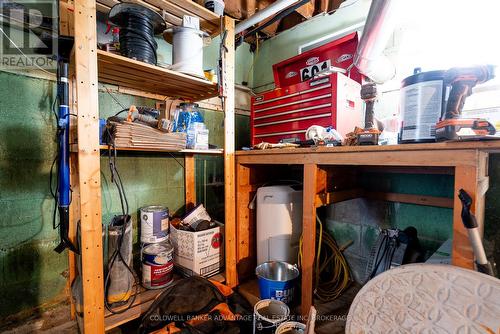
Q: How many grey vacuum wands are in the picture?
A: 1